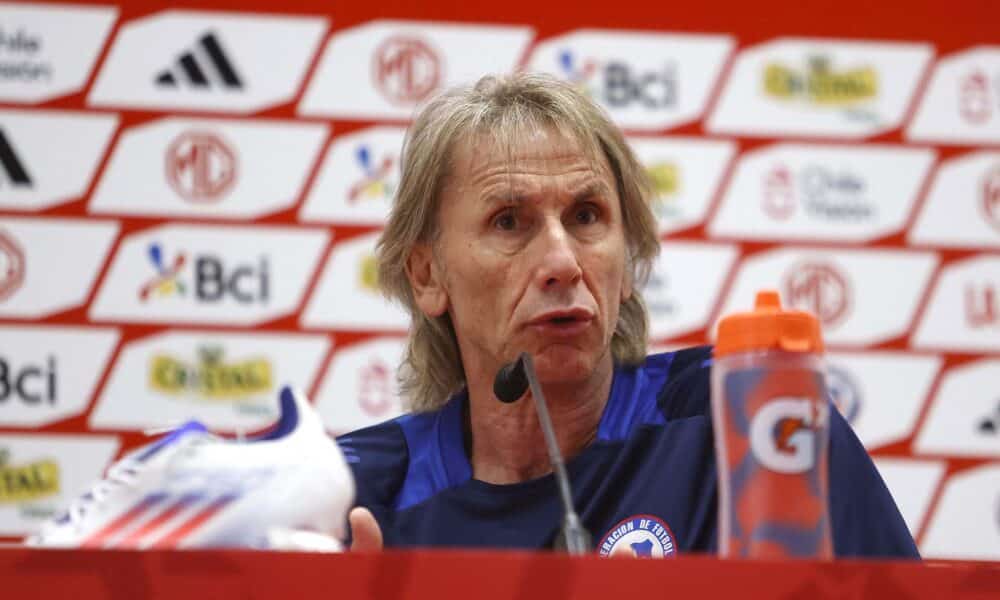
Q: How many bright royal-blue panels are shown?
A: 2